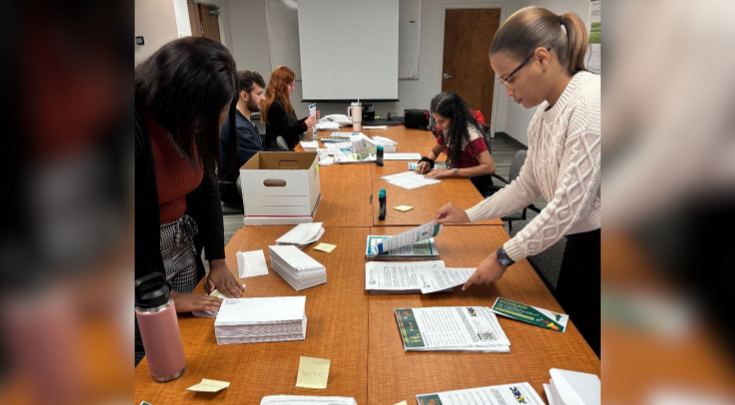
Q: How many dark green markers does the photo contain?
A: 2